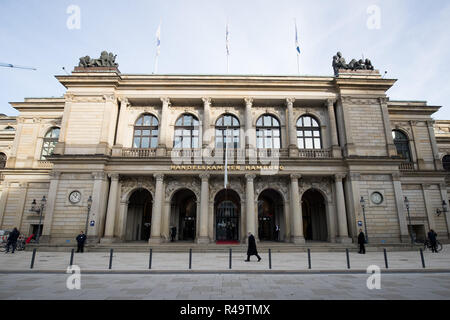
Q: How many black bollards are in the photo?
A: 11